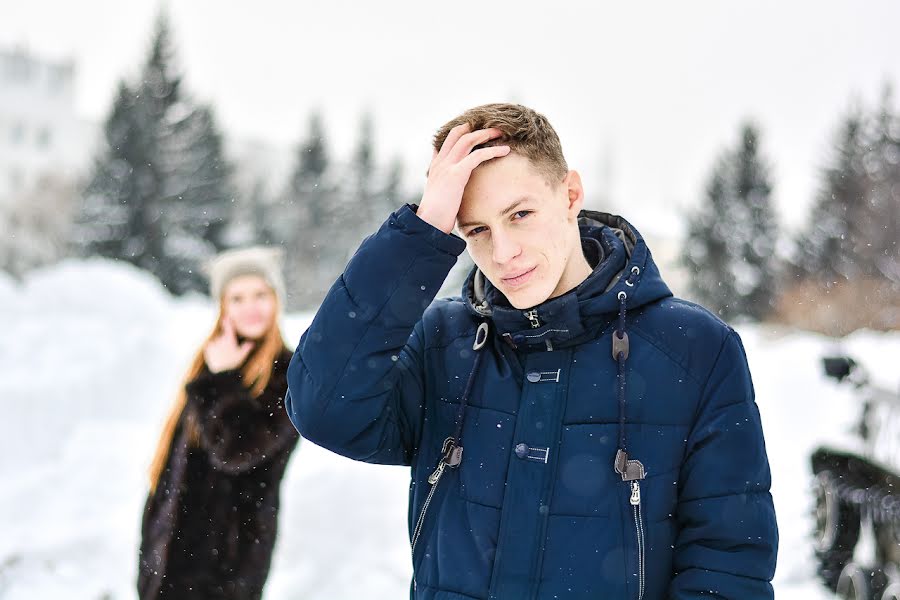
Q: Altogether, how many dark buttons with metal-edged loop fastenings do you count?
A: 2